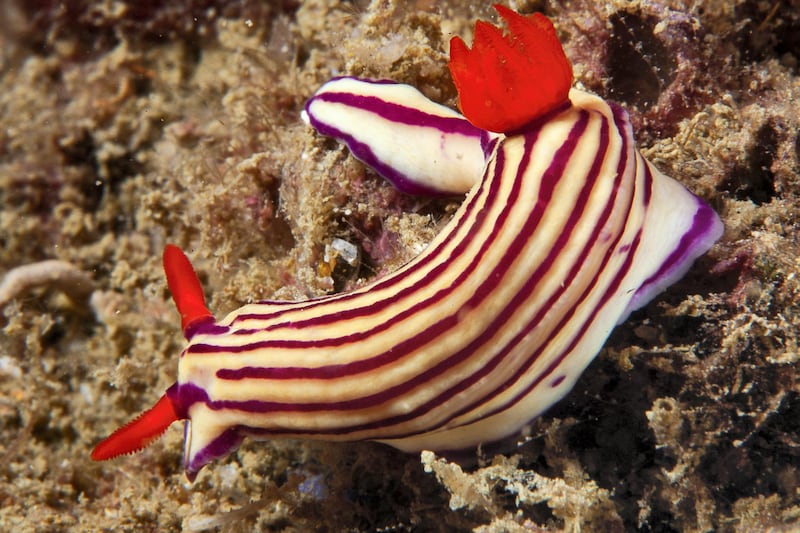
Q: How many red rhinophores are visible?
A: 2